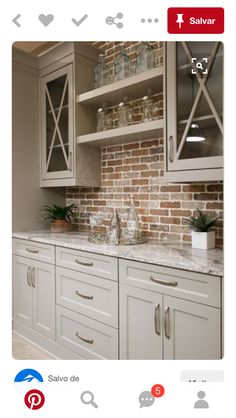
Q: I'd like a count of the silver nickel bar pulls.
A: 11